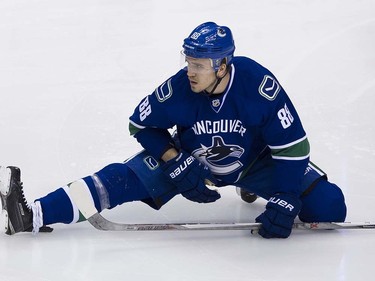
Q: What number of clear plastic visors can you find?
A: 1